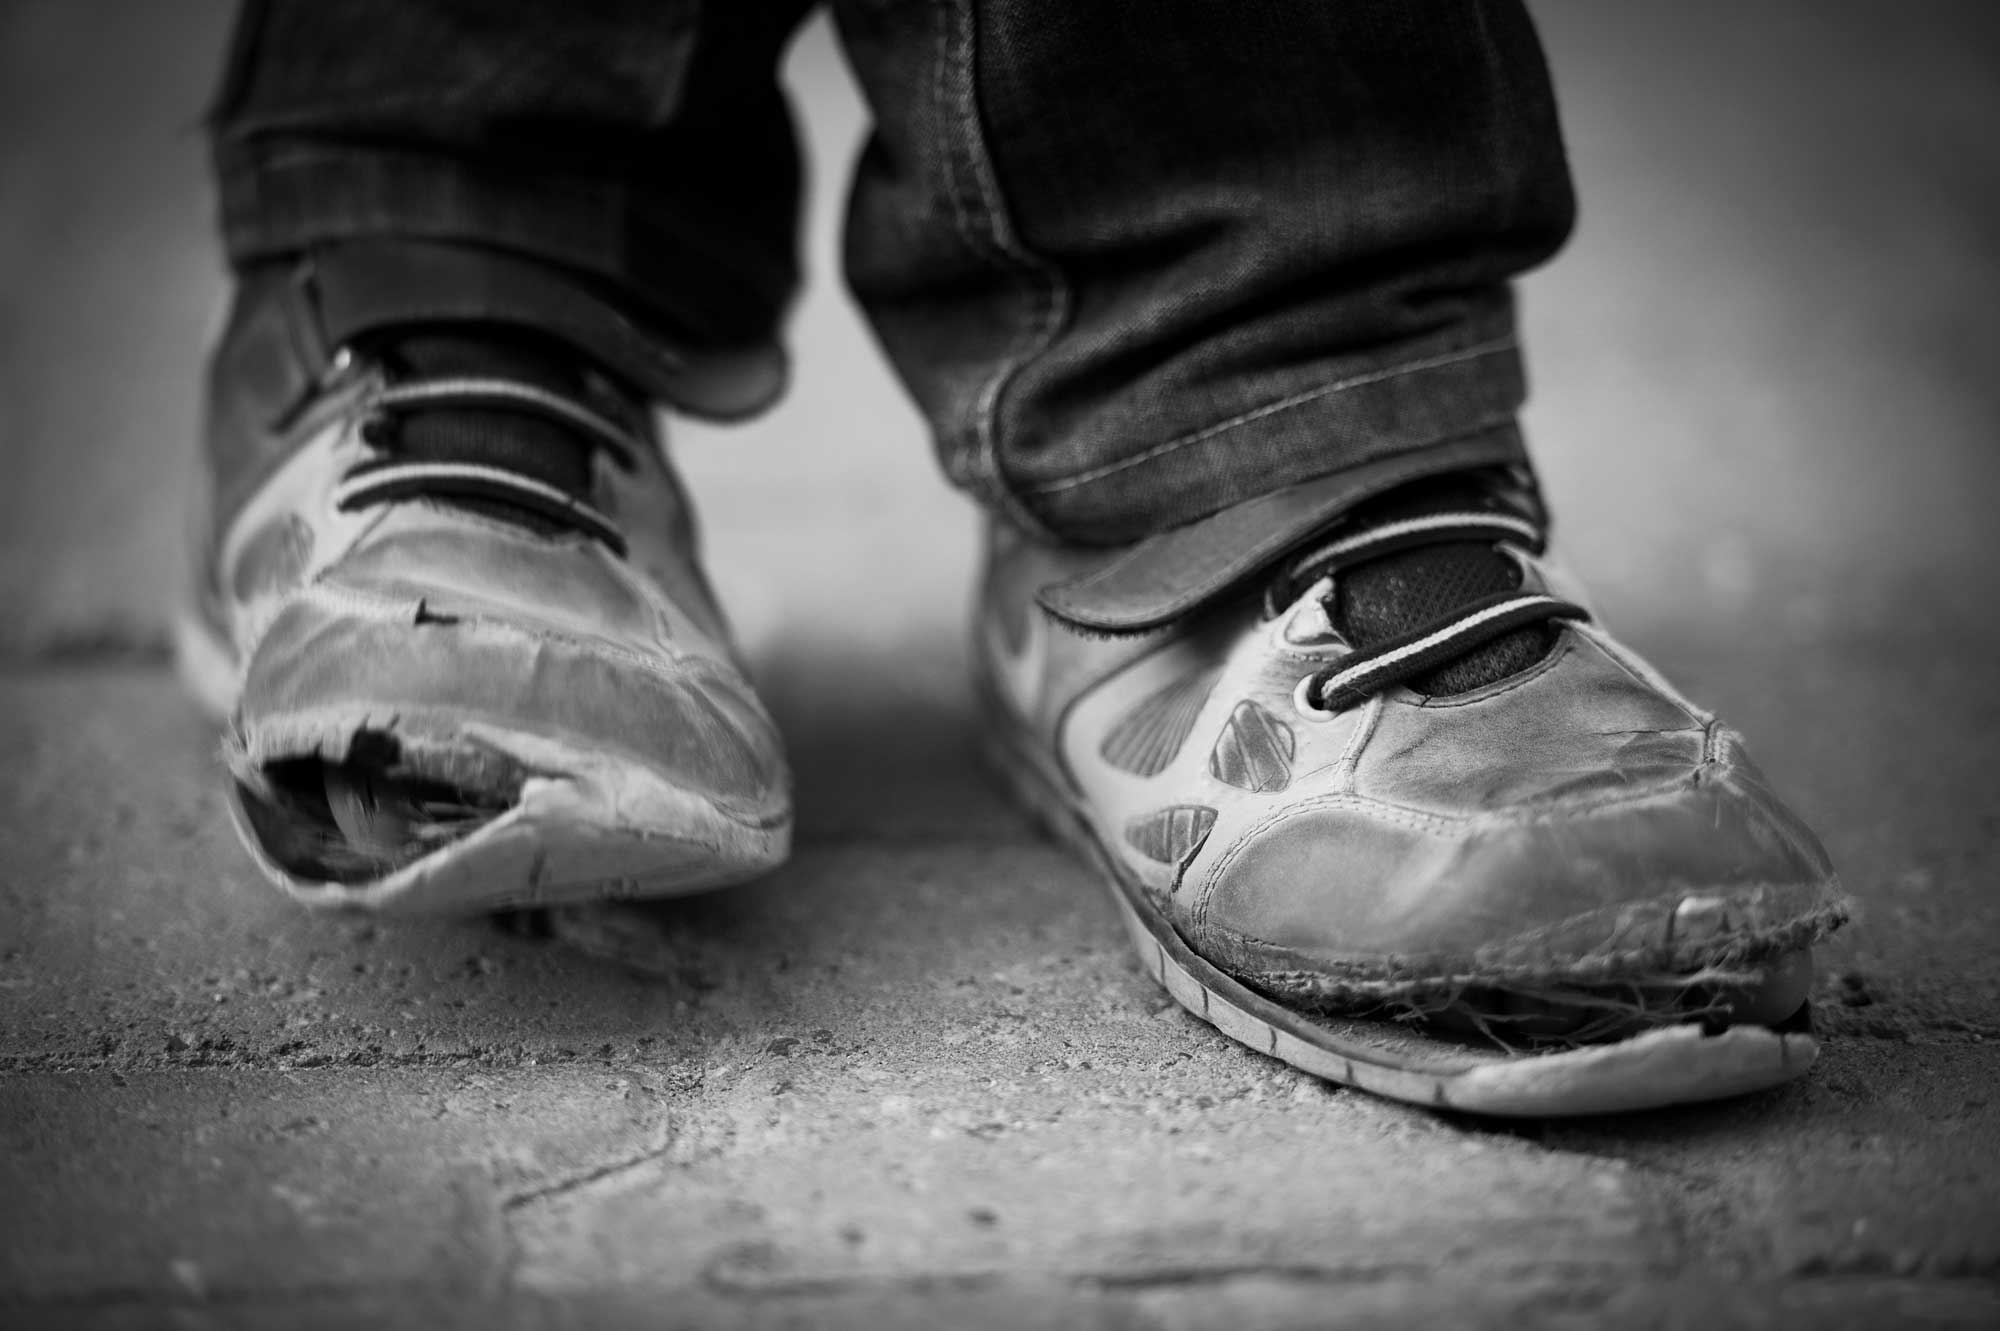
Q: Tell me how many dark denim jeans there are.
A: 1